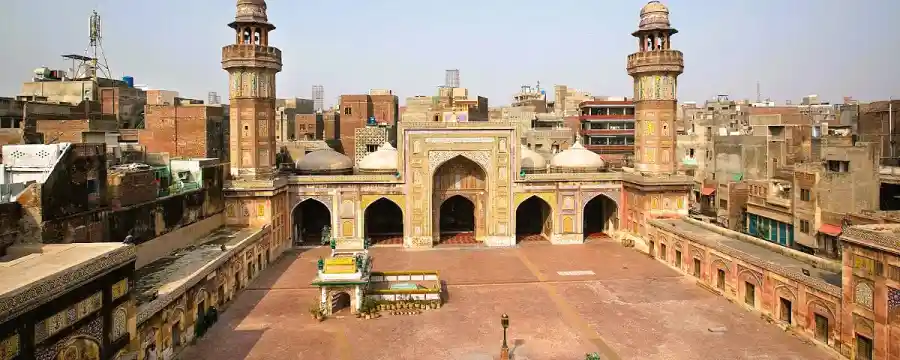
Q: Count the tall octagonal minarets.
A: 2